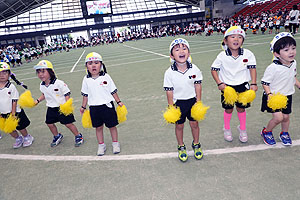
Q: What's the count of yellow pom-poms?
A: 11